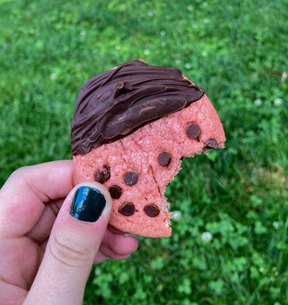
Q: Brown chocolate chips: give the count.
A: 8